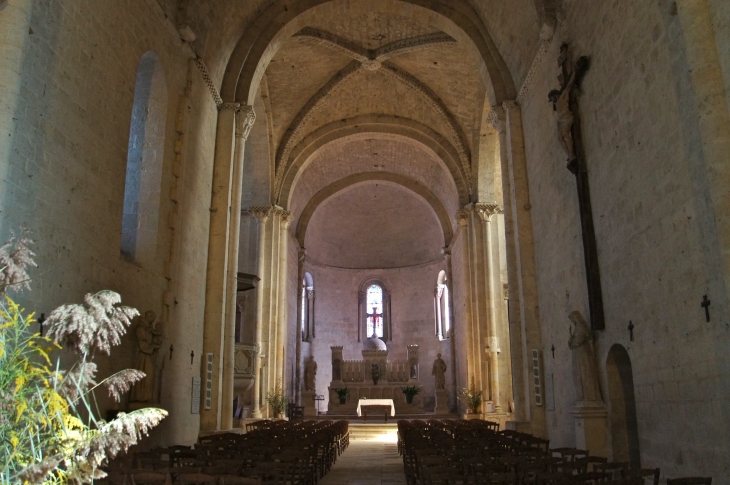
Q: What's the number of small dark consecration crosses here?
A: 6